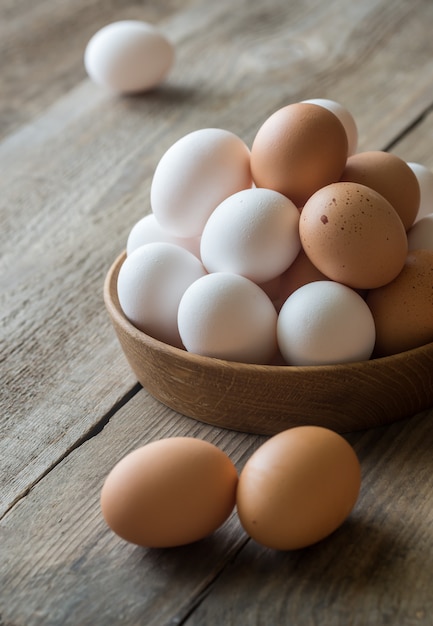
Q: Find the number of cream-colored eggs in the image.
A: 10